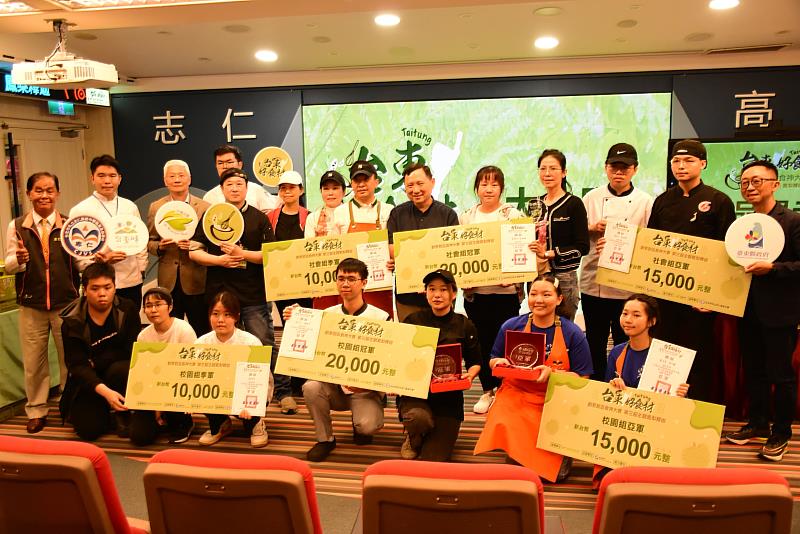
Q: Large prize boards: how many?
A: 6